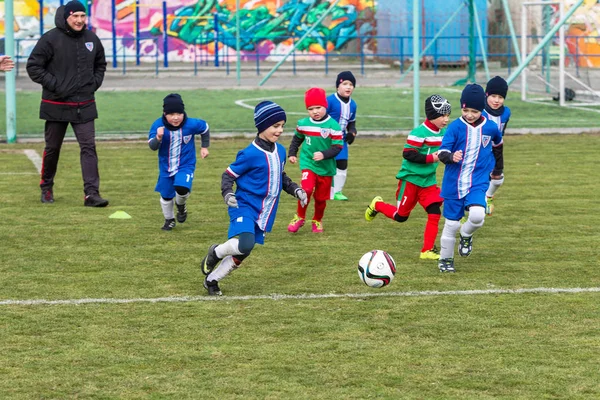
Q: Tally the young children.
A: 7